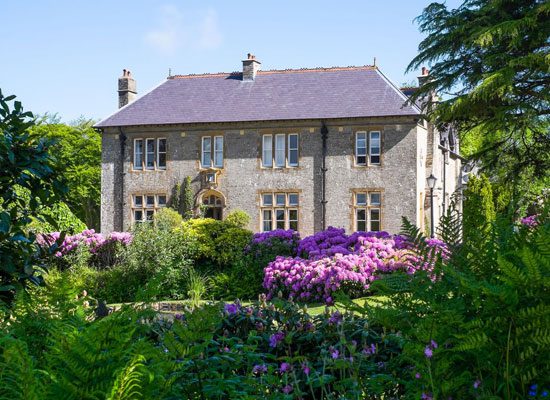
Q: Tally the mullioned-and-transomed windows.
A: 3